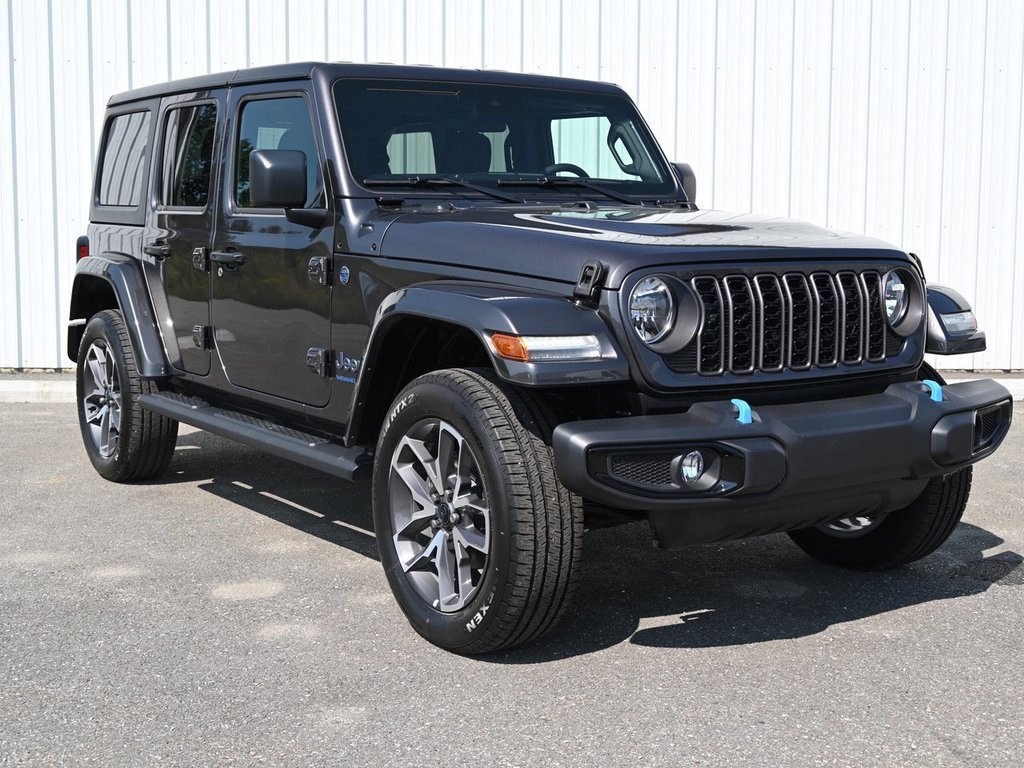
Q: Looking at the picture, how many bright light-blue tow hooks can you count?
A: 2